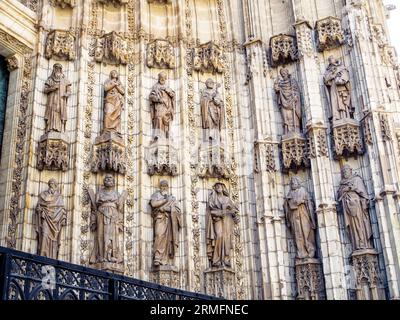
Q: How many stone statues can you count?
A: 12